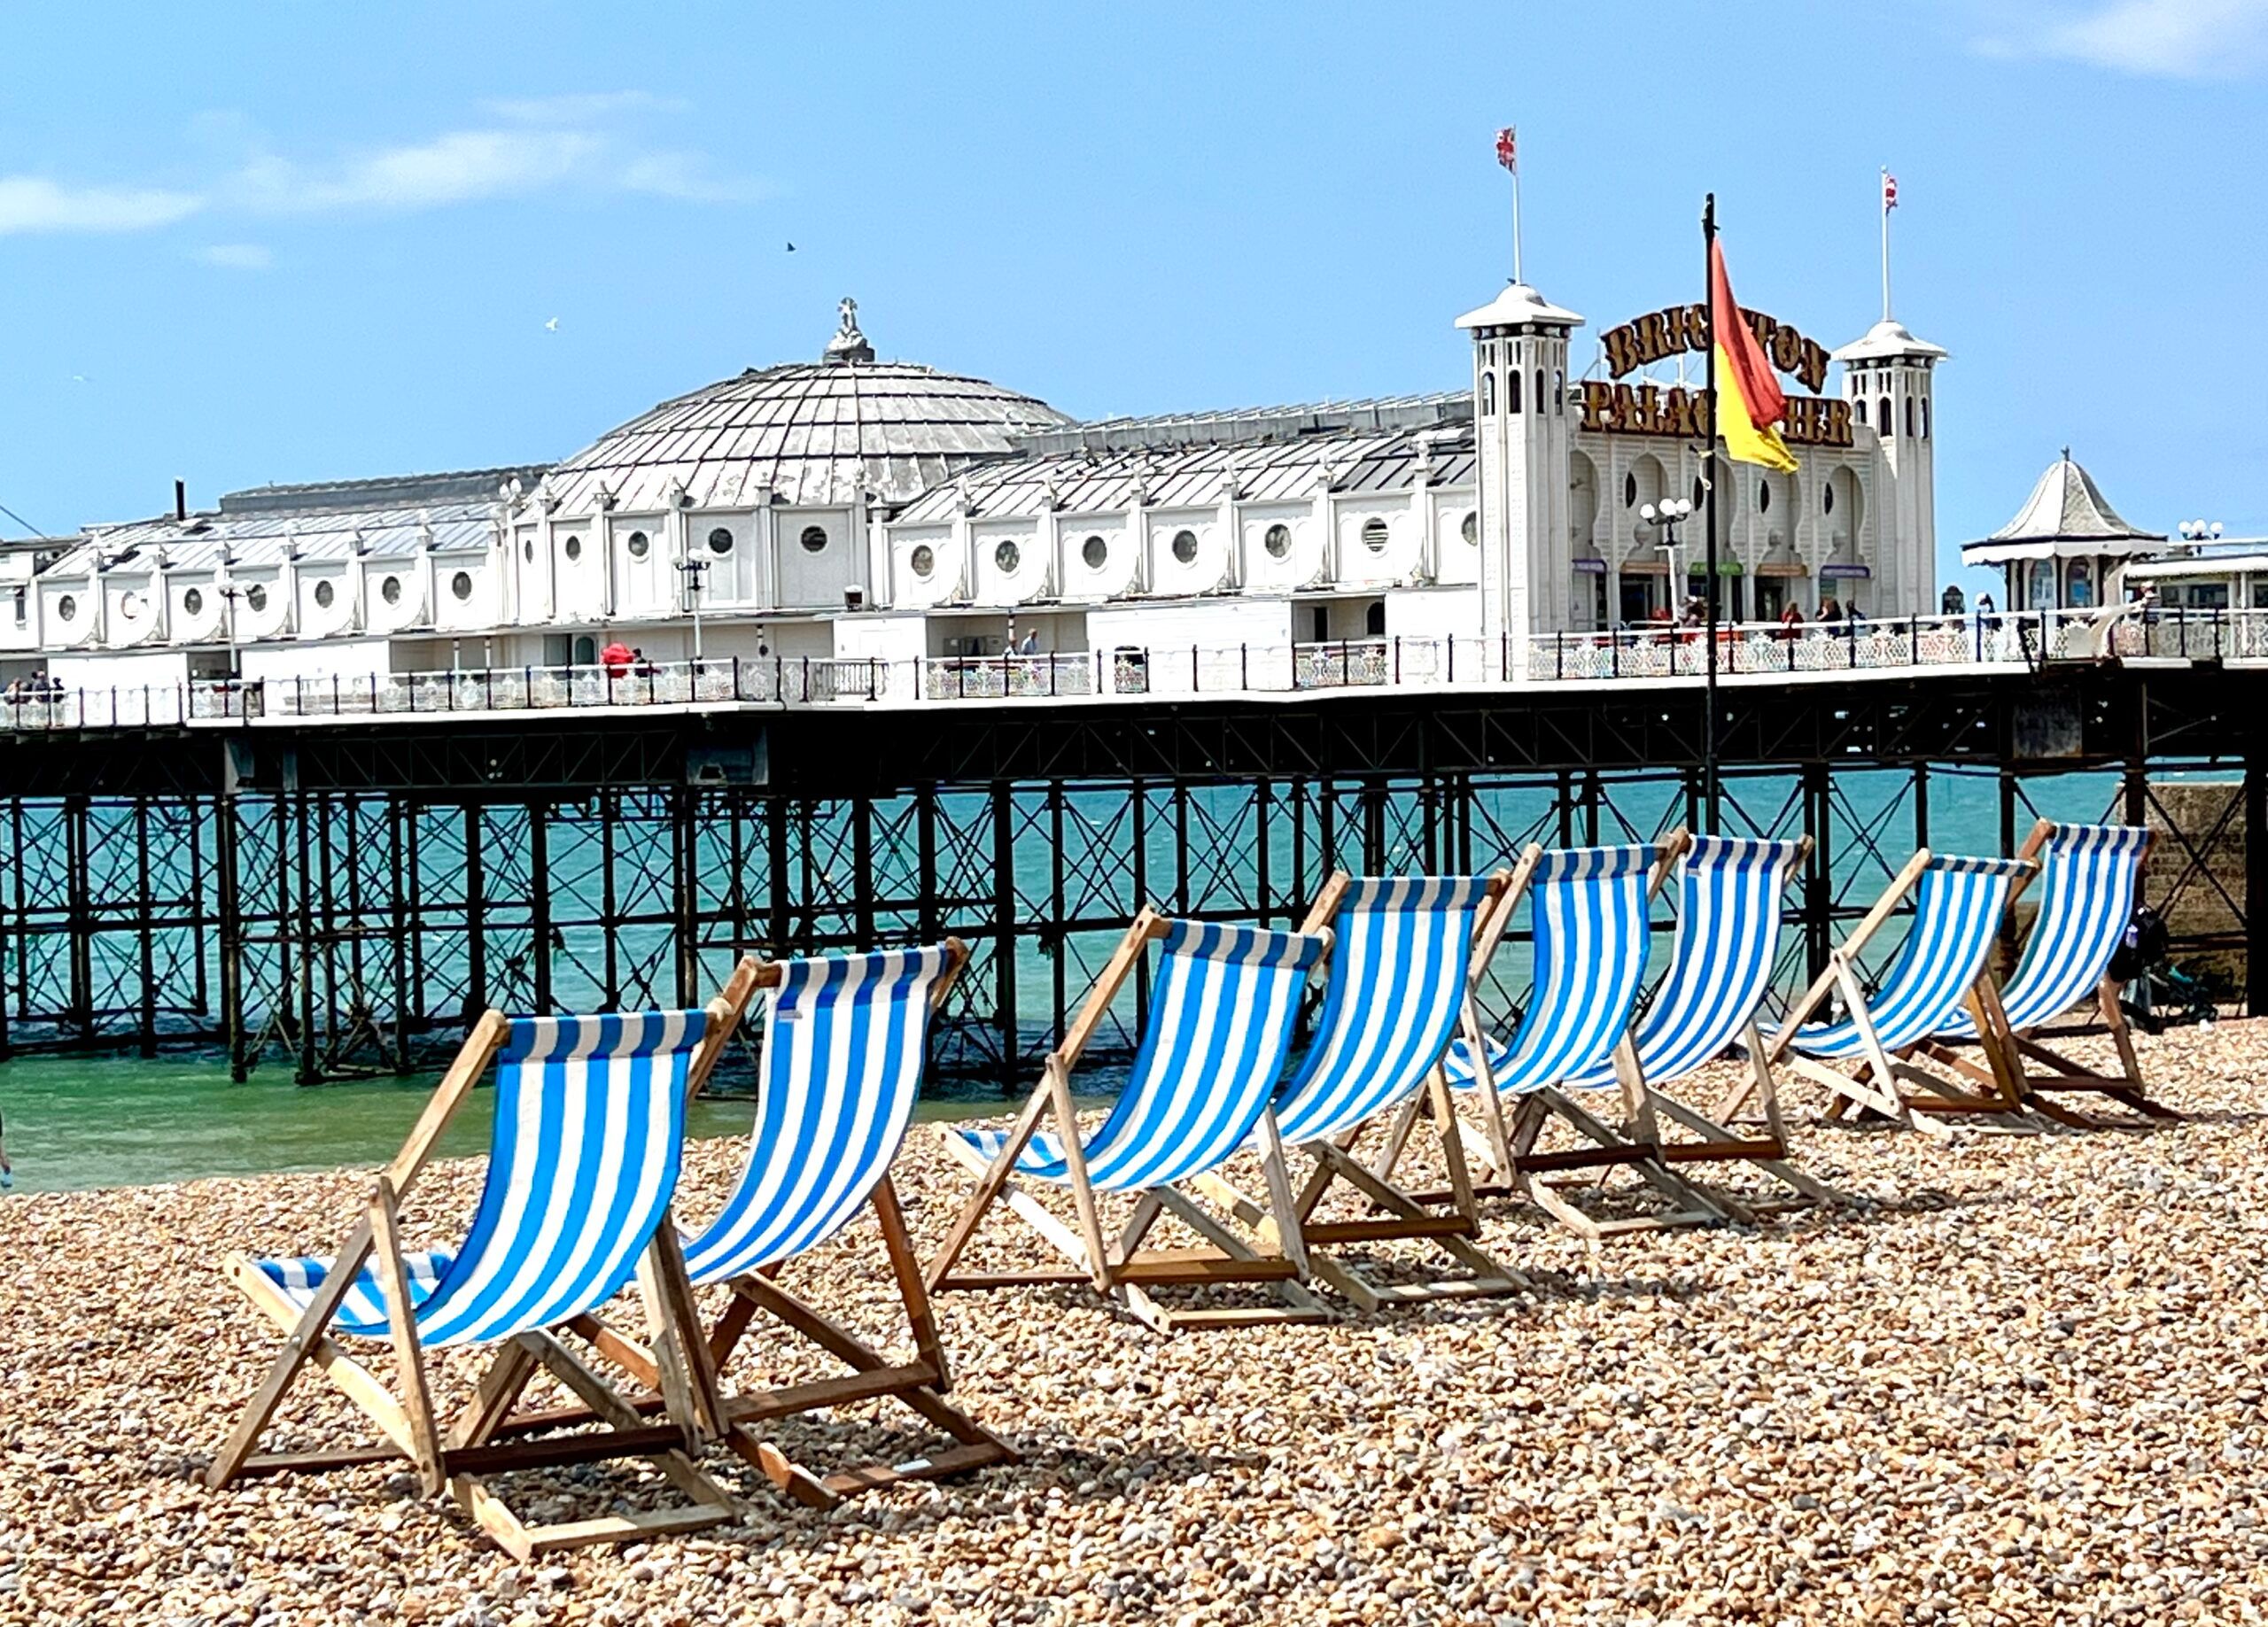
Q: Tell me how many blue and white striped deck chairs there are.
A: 8